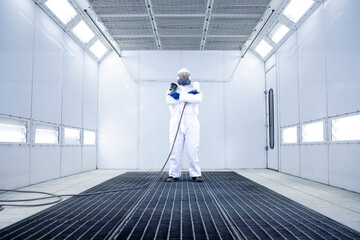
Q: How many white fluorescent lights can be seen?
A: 13